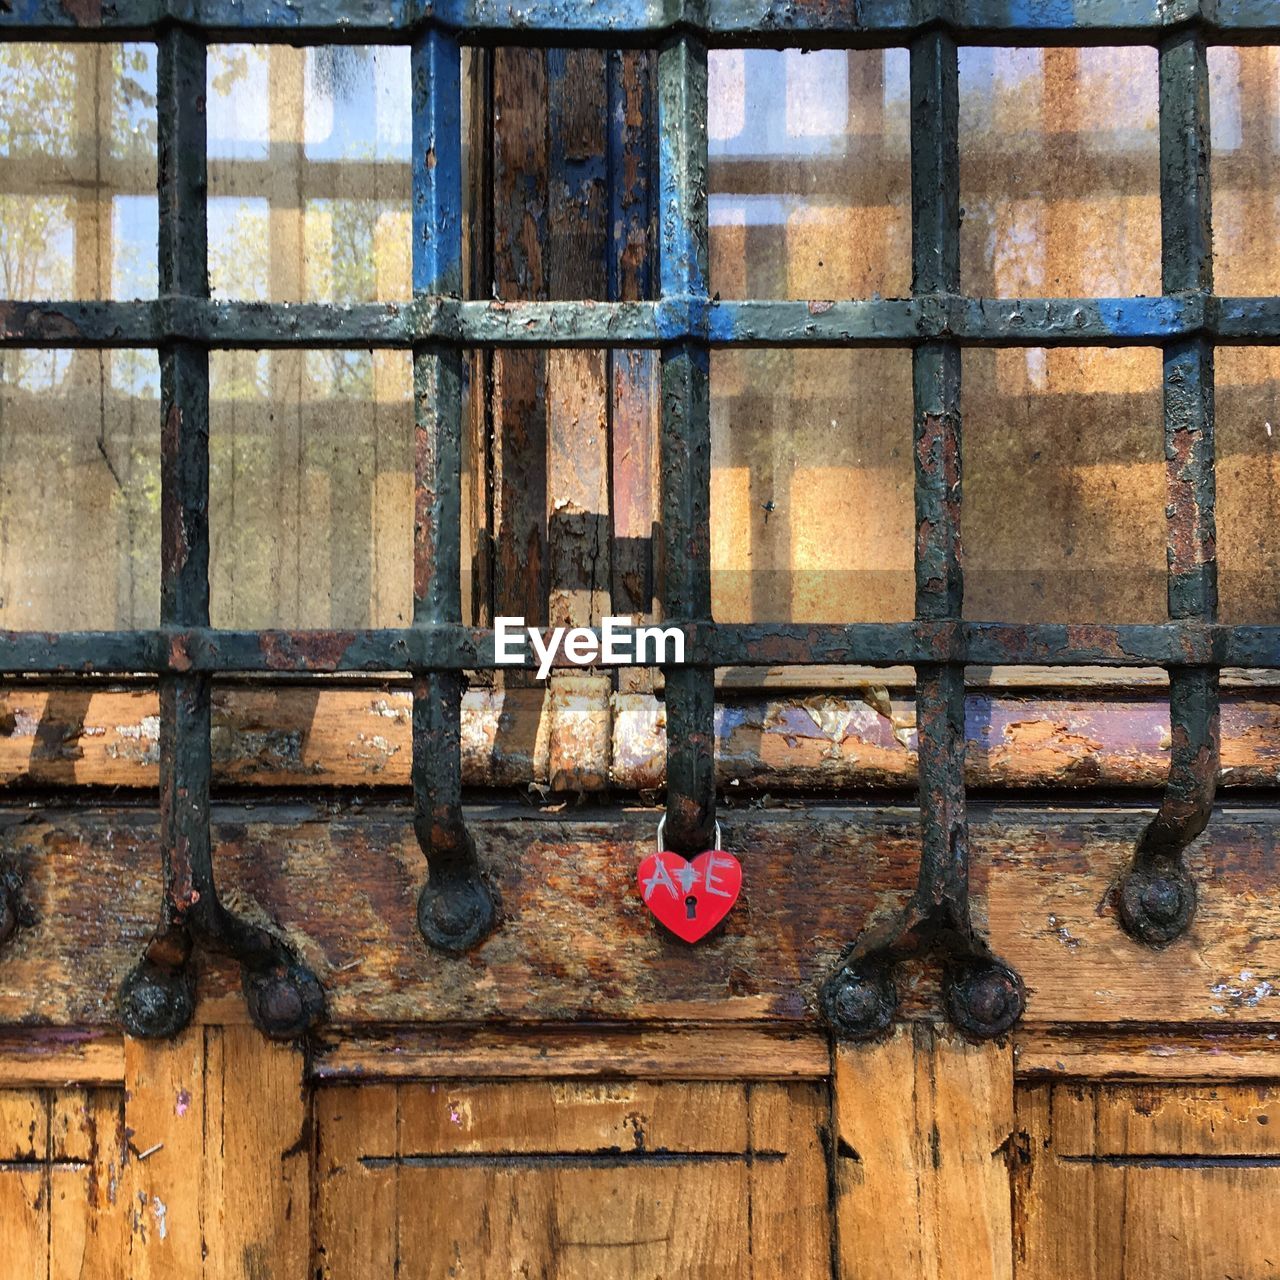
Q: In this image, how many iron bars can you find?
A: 8